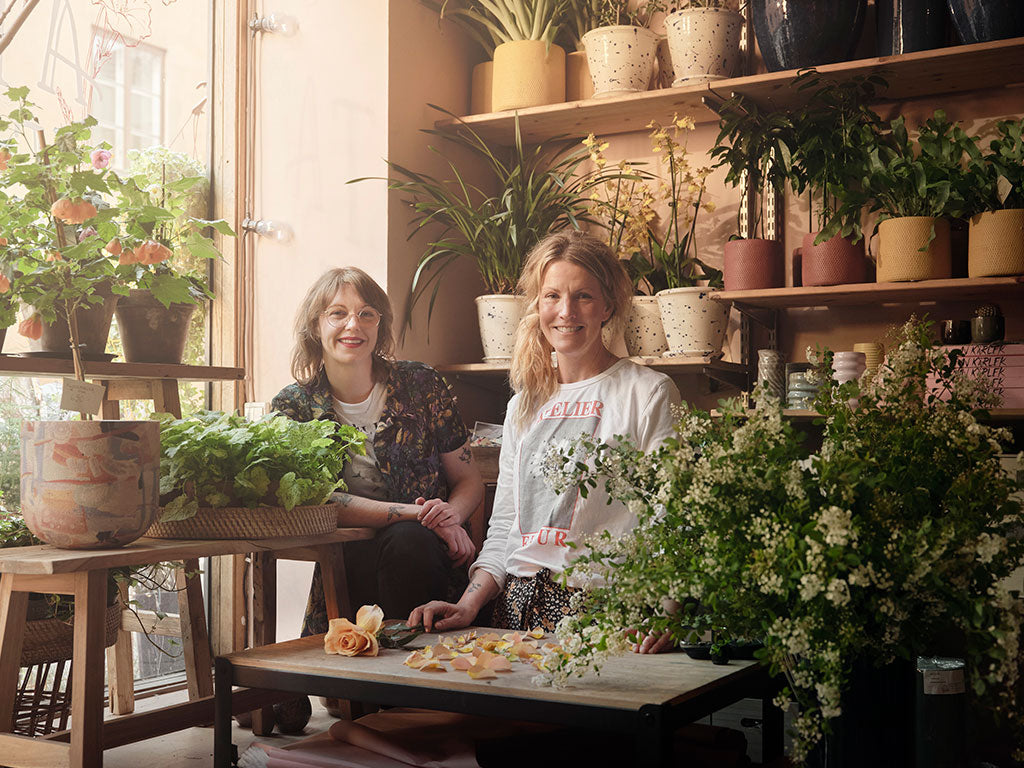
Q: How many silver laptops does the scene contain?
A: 0